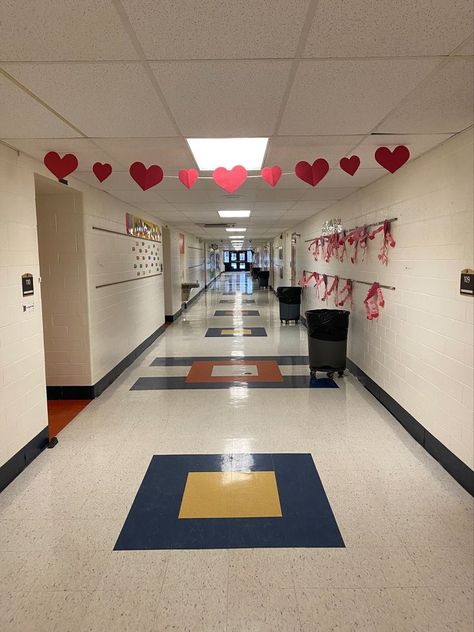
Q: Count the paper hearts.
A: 9